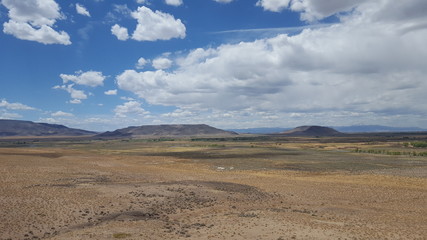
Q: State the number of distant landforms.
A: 3